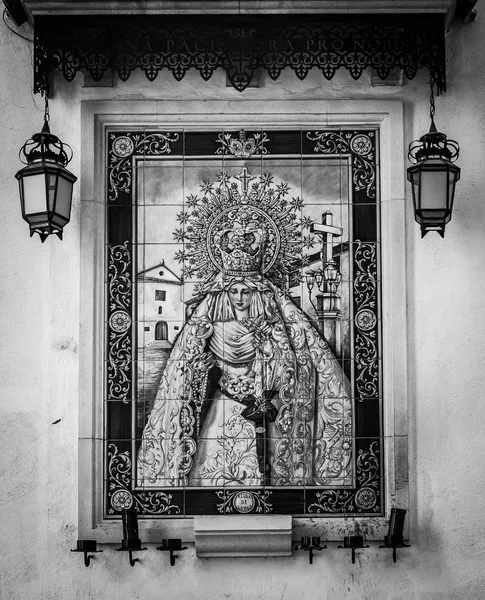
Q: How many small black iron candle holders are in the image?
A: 6